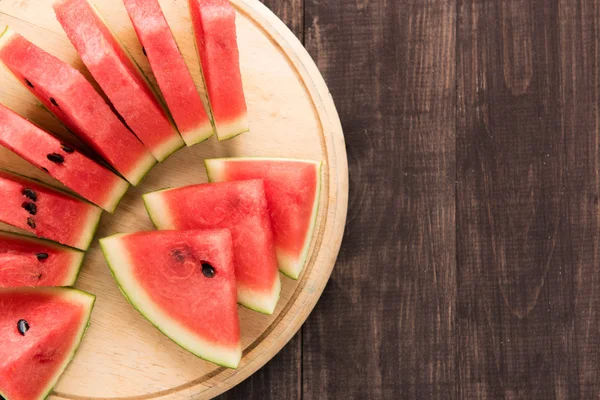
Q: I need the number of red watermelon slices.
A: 11